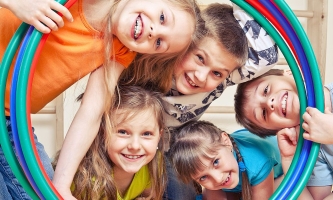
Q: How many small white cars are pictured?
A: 0